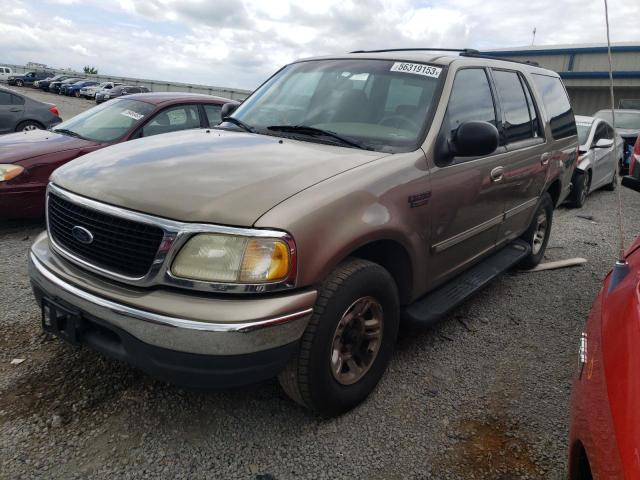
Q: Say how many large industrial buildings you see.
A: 1